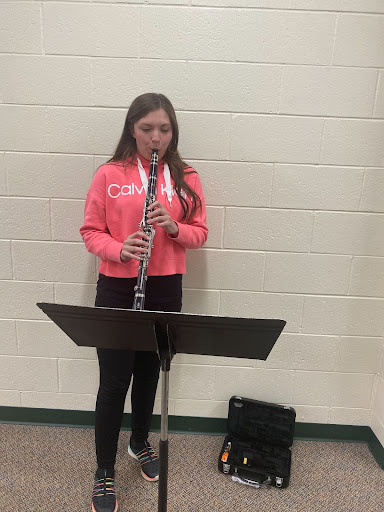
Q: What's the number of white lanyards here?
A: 2